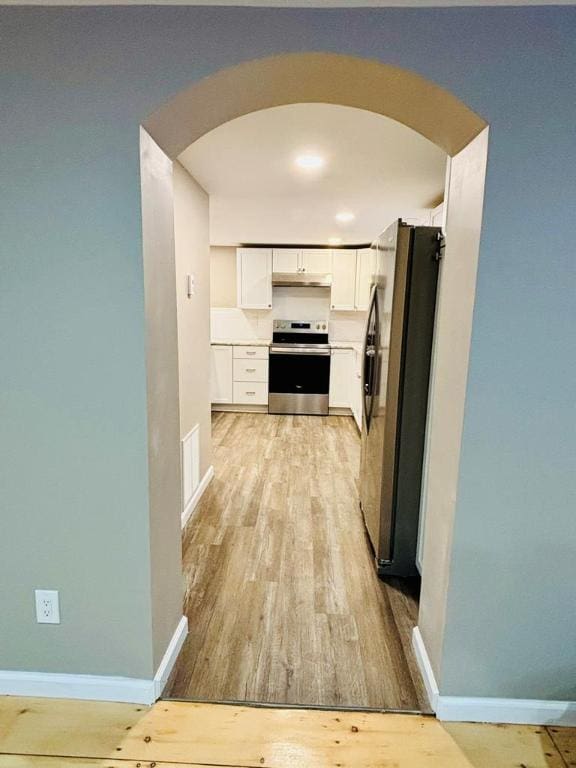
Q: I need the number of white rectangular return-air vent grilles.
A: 1